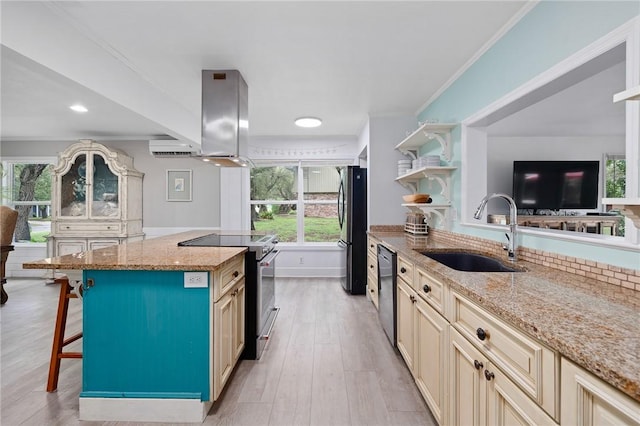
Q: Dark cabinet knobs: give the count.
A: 13